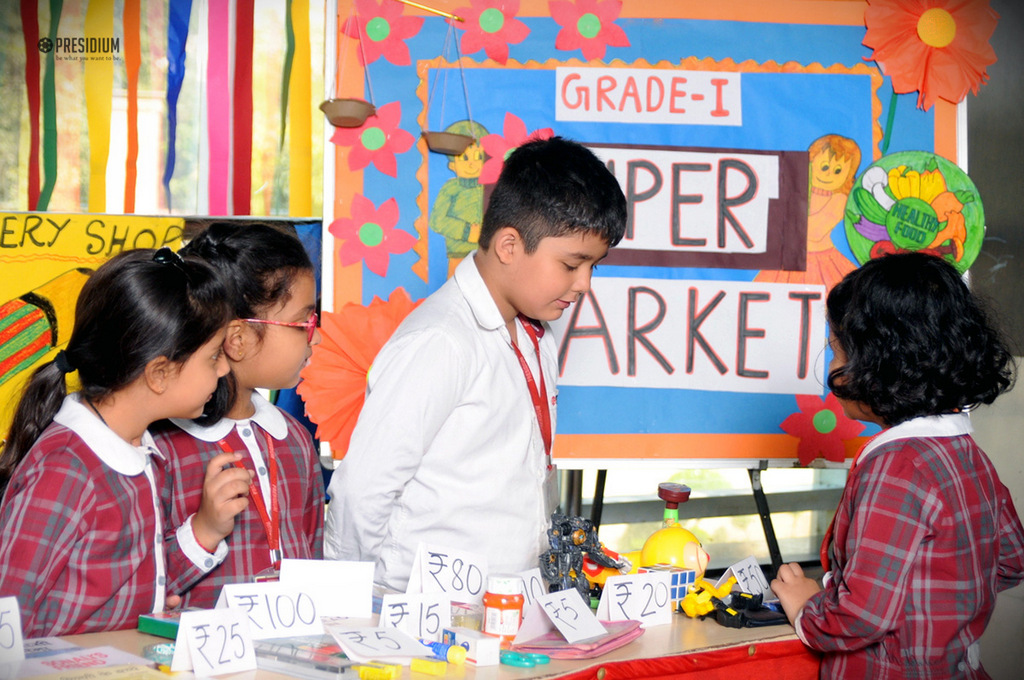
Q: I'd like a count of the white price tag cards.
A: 11